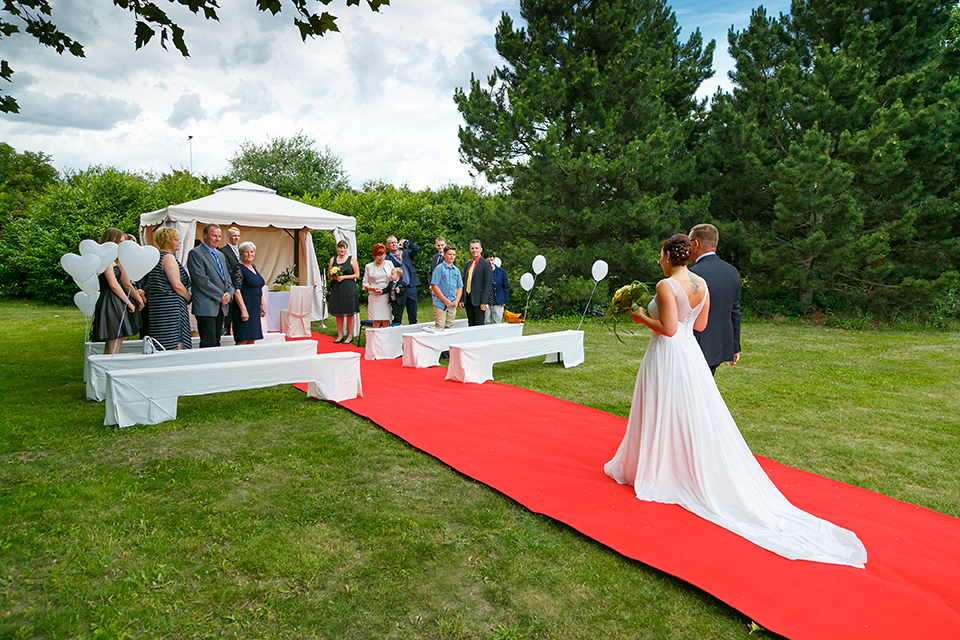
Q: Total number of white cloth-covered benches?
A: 6